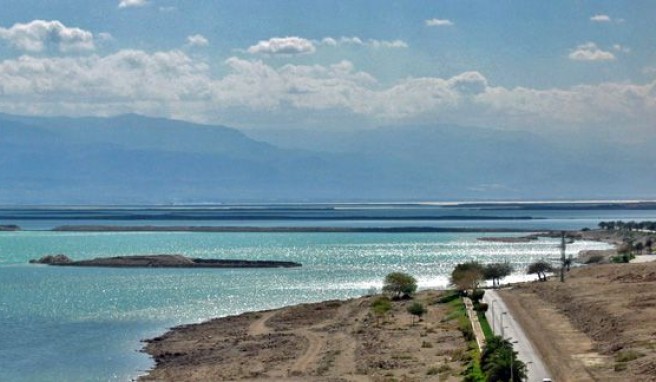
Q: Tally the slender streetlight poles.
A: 5